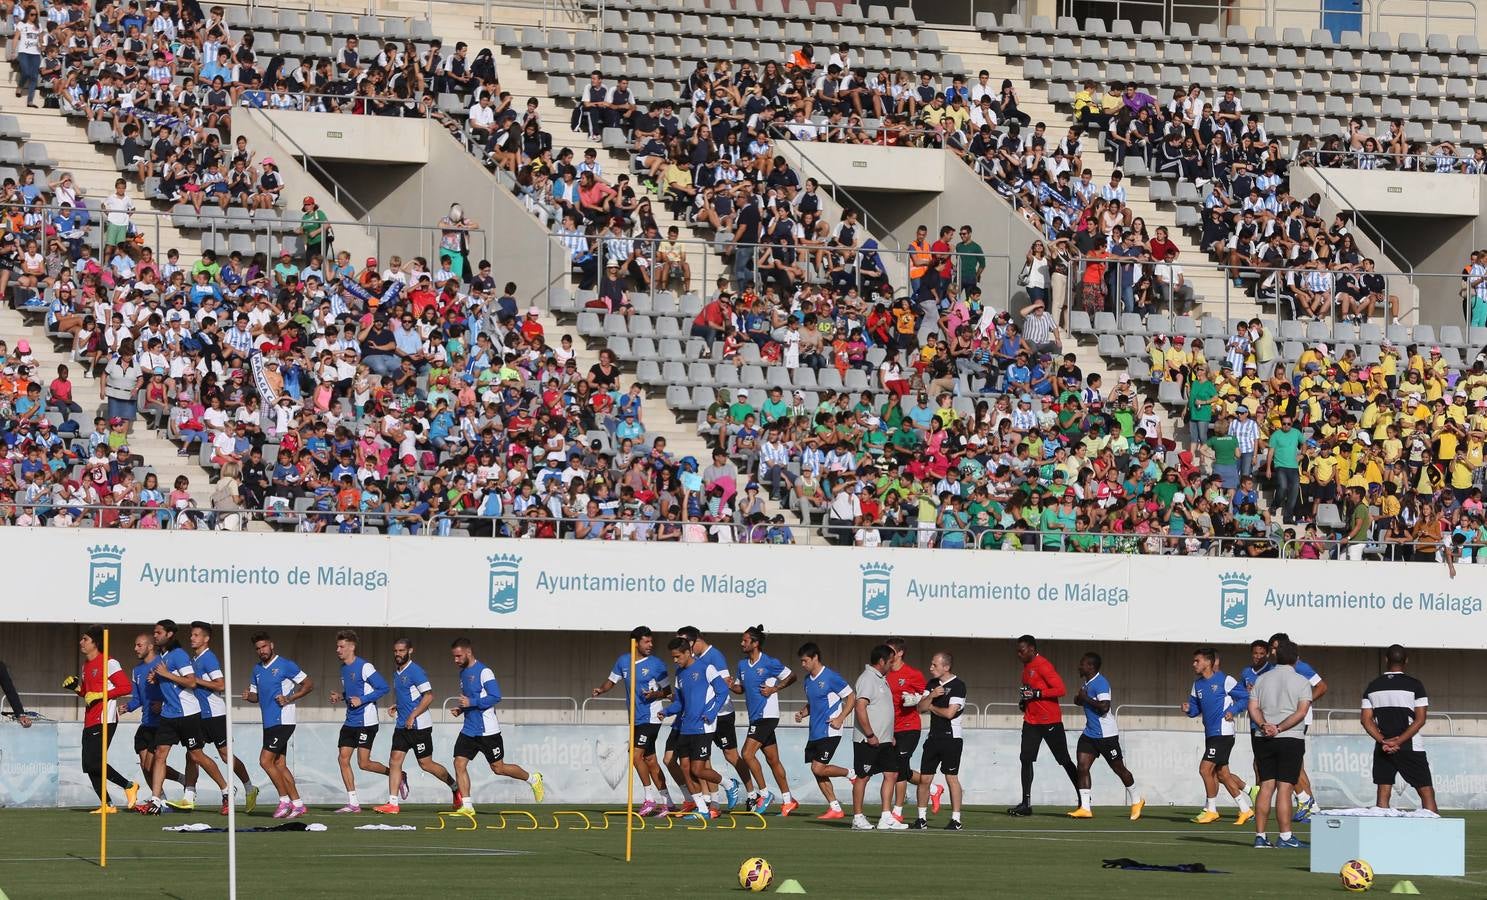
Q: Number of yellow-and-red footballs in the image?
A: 2